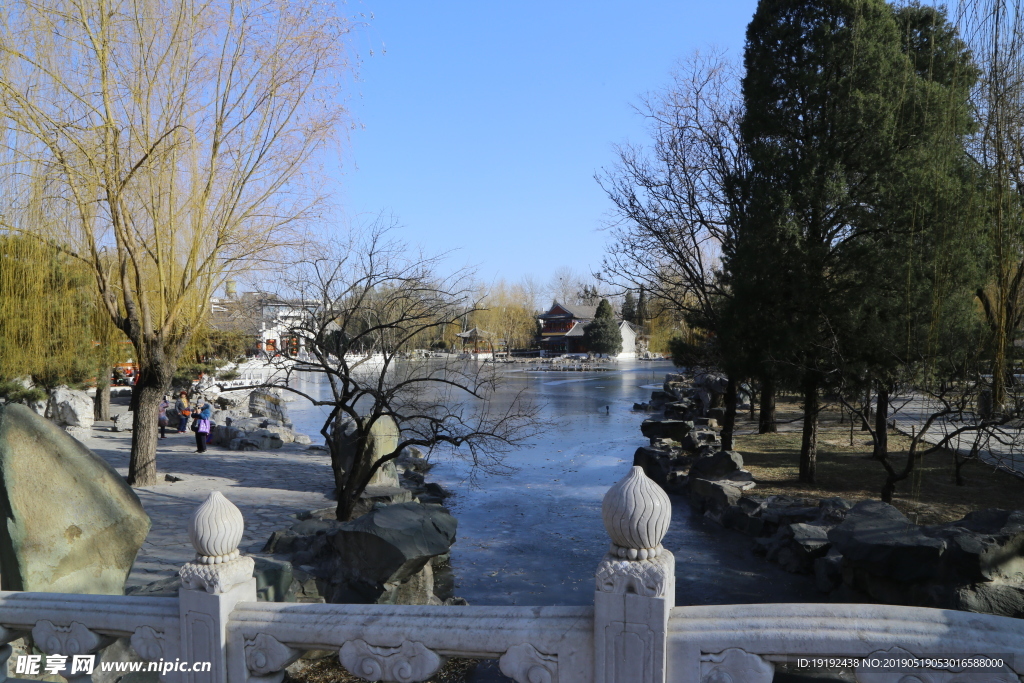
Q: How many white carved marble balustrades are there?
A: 2